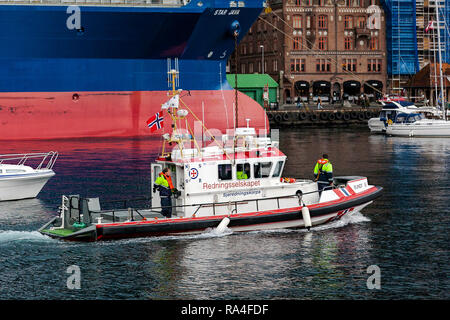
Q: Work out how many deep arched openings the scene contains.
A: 4